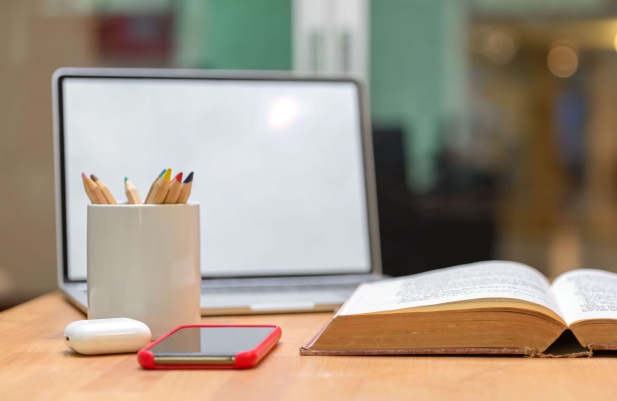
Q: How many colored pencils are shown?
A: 7